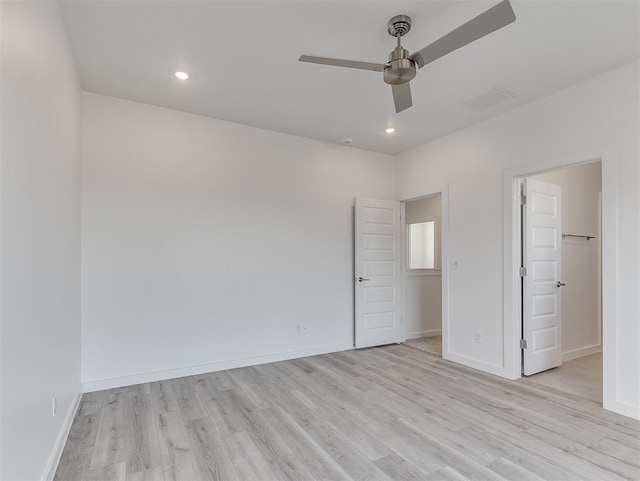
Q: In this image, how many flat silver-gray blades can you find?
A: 3